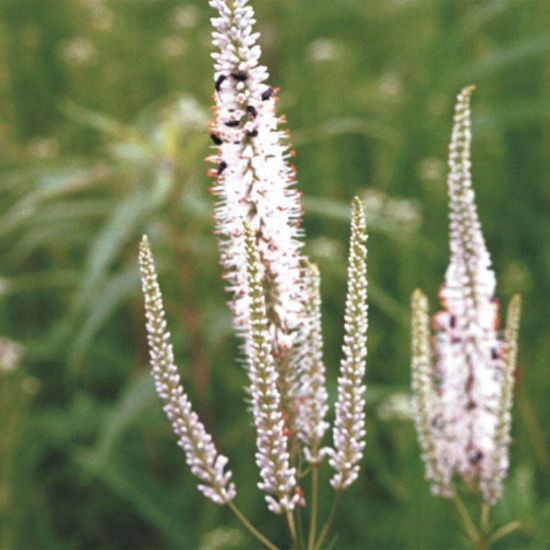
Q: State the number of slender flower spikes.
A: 8